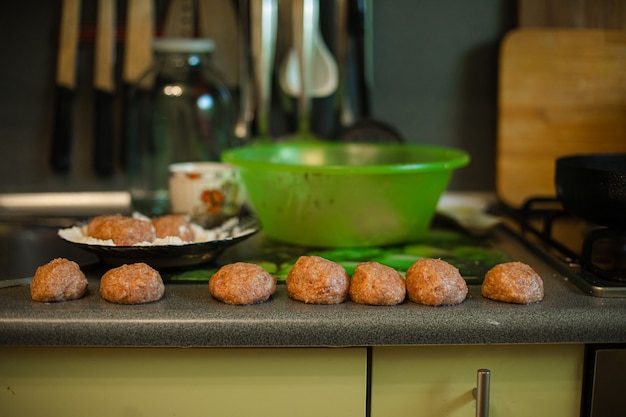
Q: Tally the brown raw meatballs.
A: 9